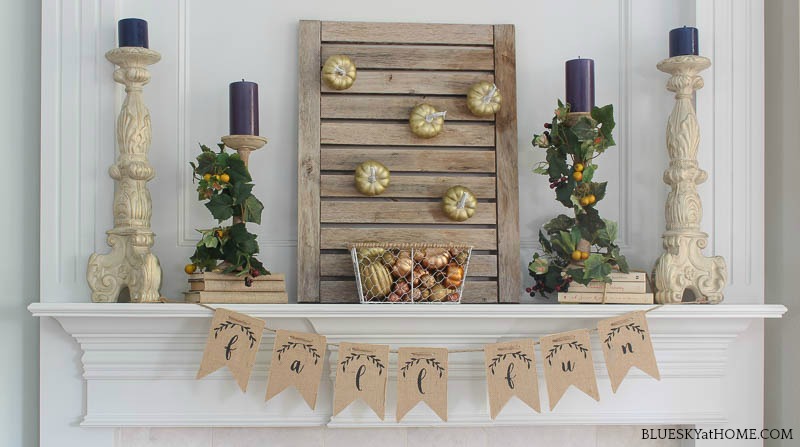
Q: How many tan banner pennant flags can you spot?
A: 7